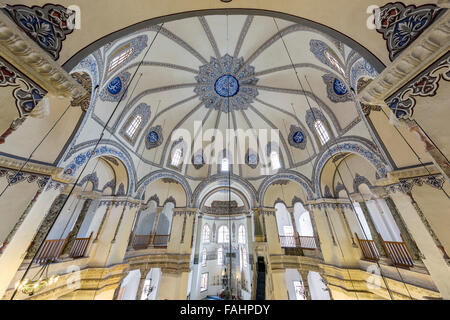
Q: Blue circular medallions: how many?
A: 7